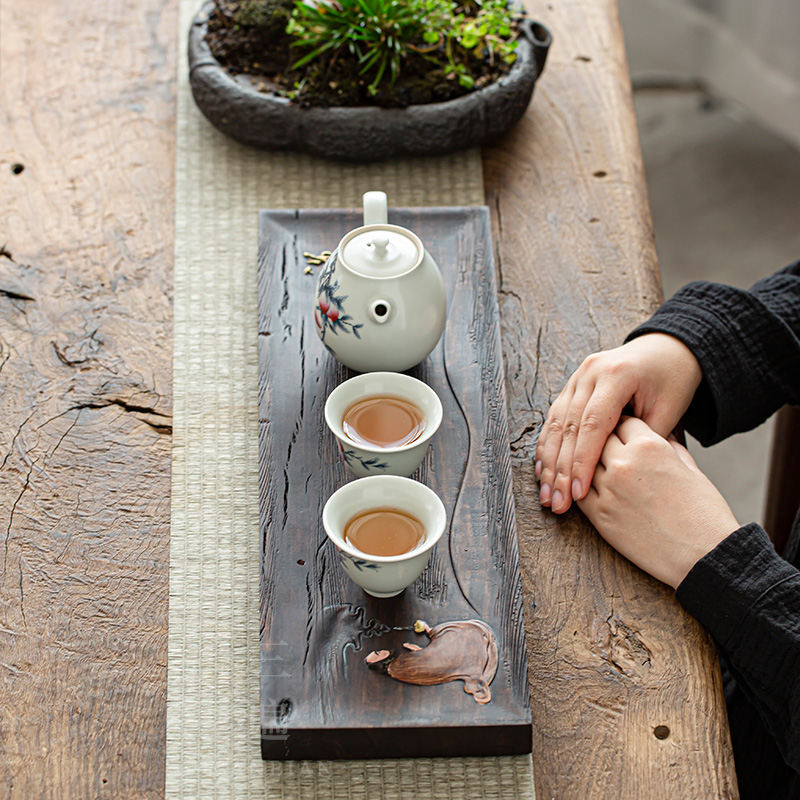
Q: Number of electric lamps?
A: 0